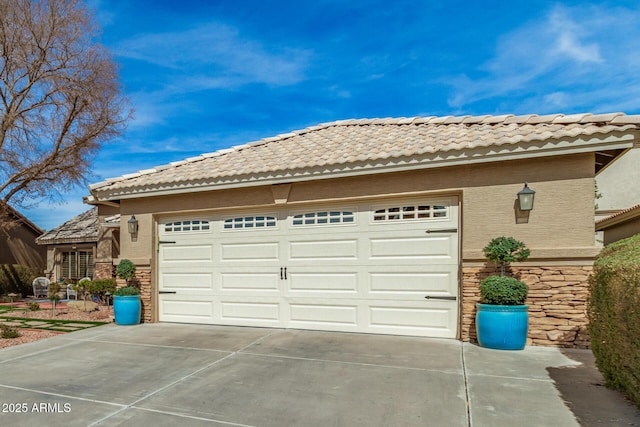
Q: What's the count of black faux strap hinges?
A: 4